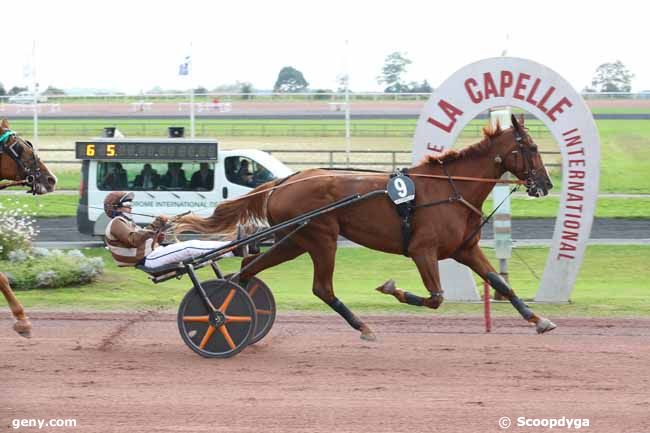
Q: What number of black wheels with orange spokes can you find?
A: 2